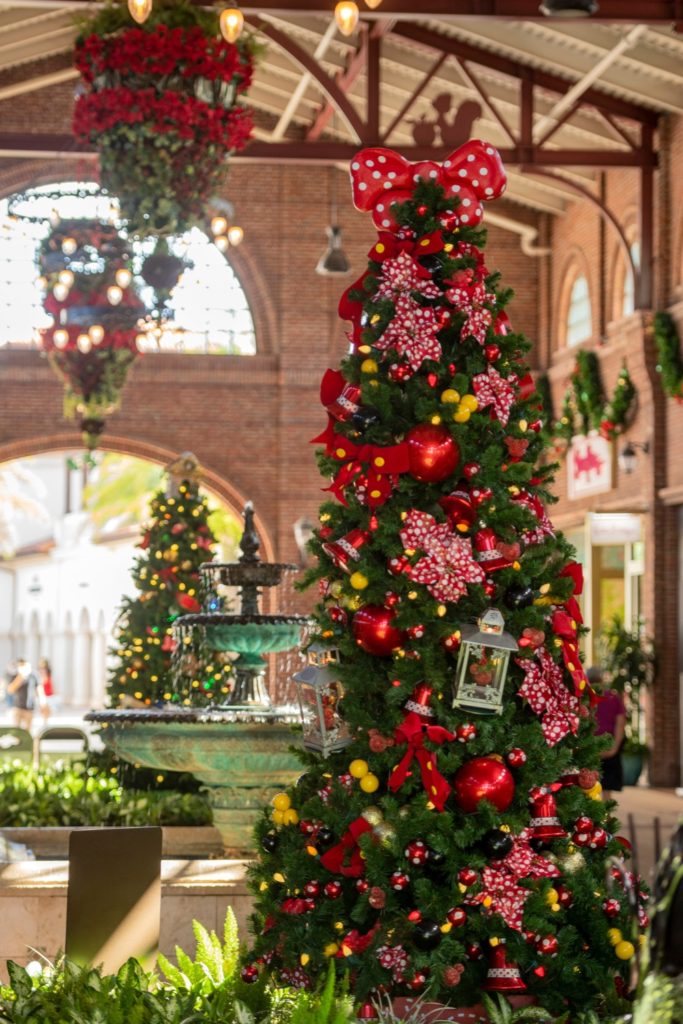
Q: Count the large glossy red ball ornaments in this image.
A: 3